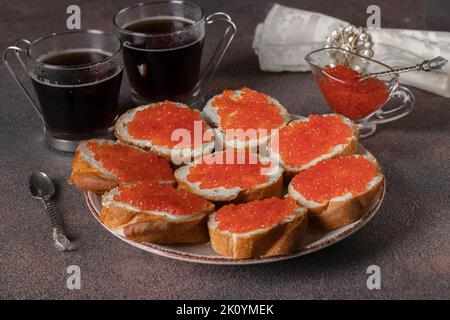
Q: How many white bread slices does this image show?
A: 8